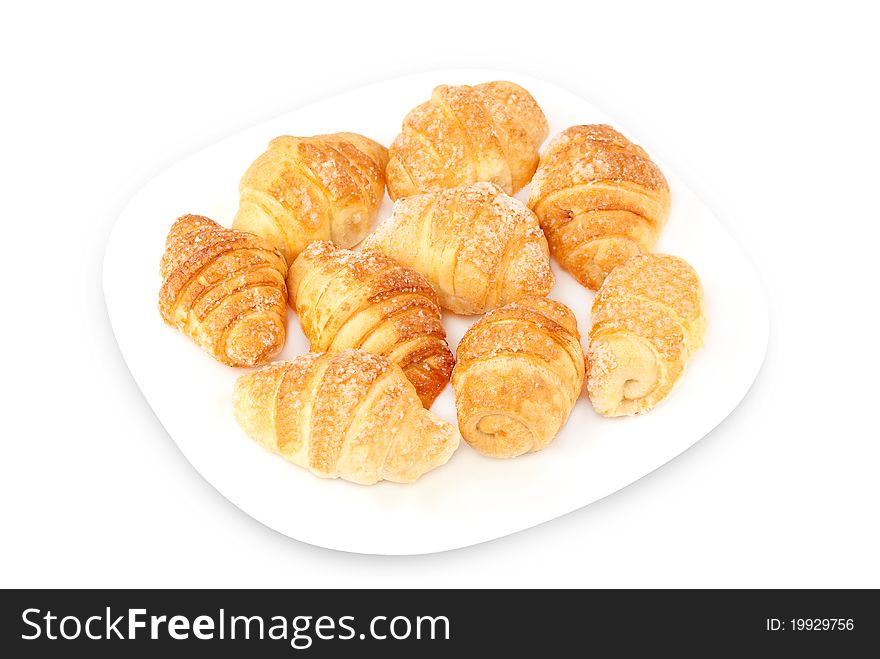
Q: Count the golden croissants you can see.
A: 9